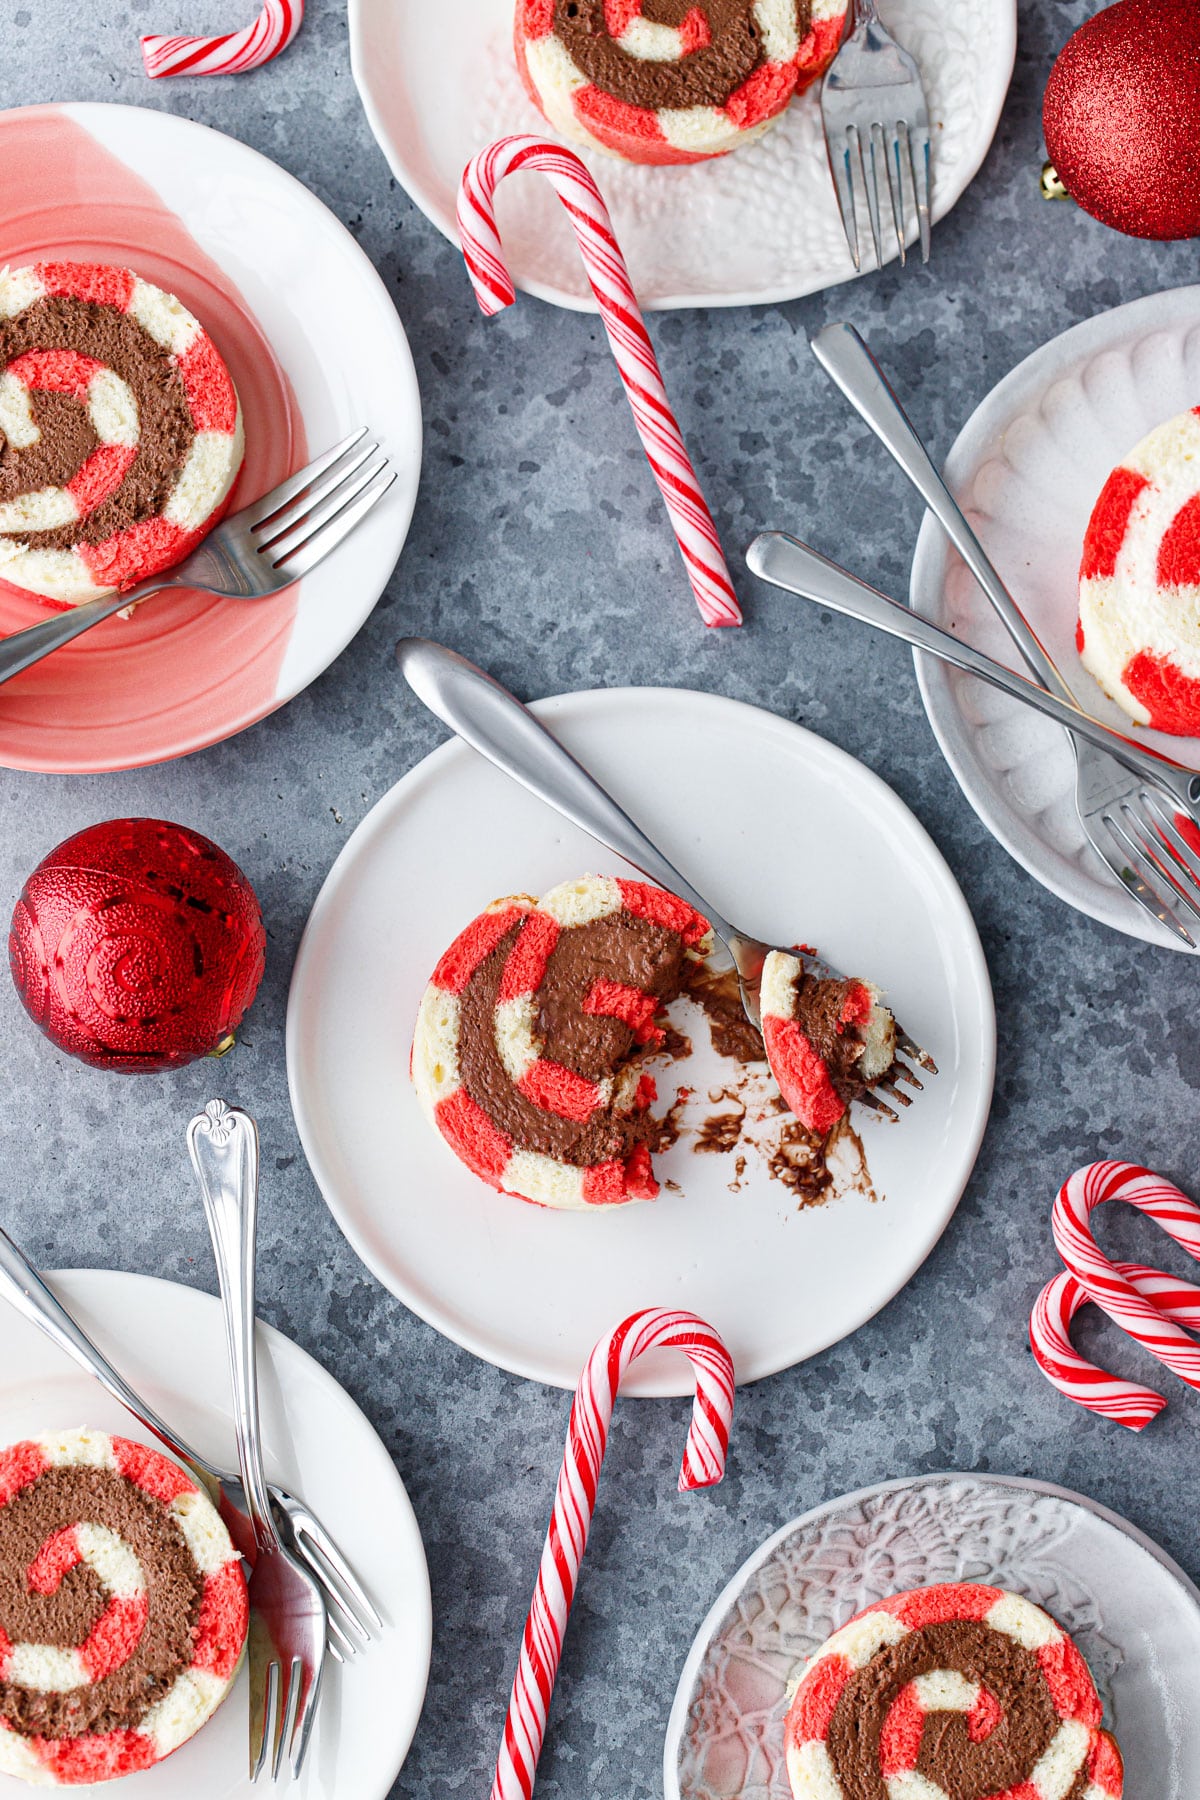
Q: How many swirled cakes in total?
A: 6